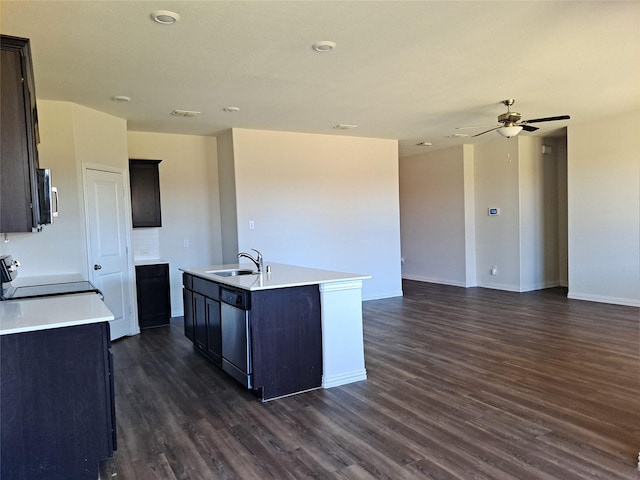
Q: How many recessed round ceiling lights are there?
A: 4